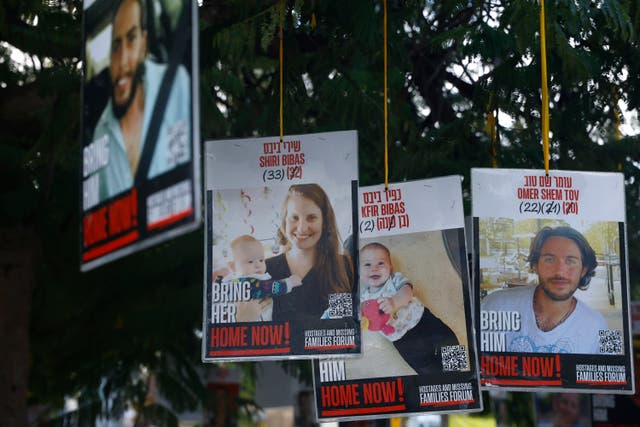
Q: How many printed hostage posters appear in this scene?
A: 4